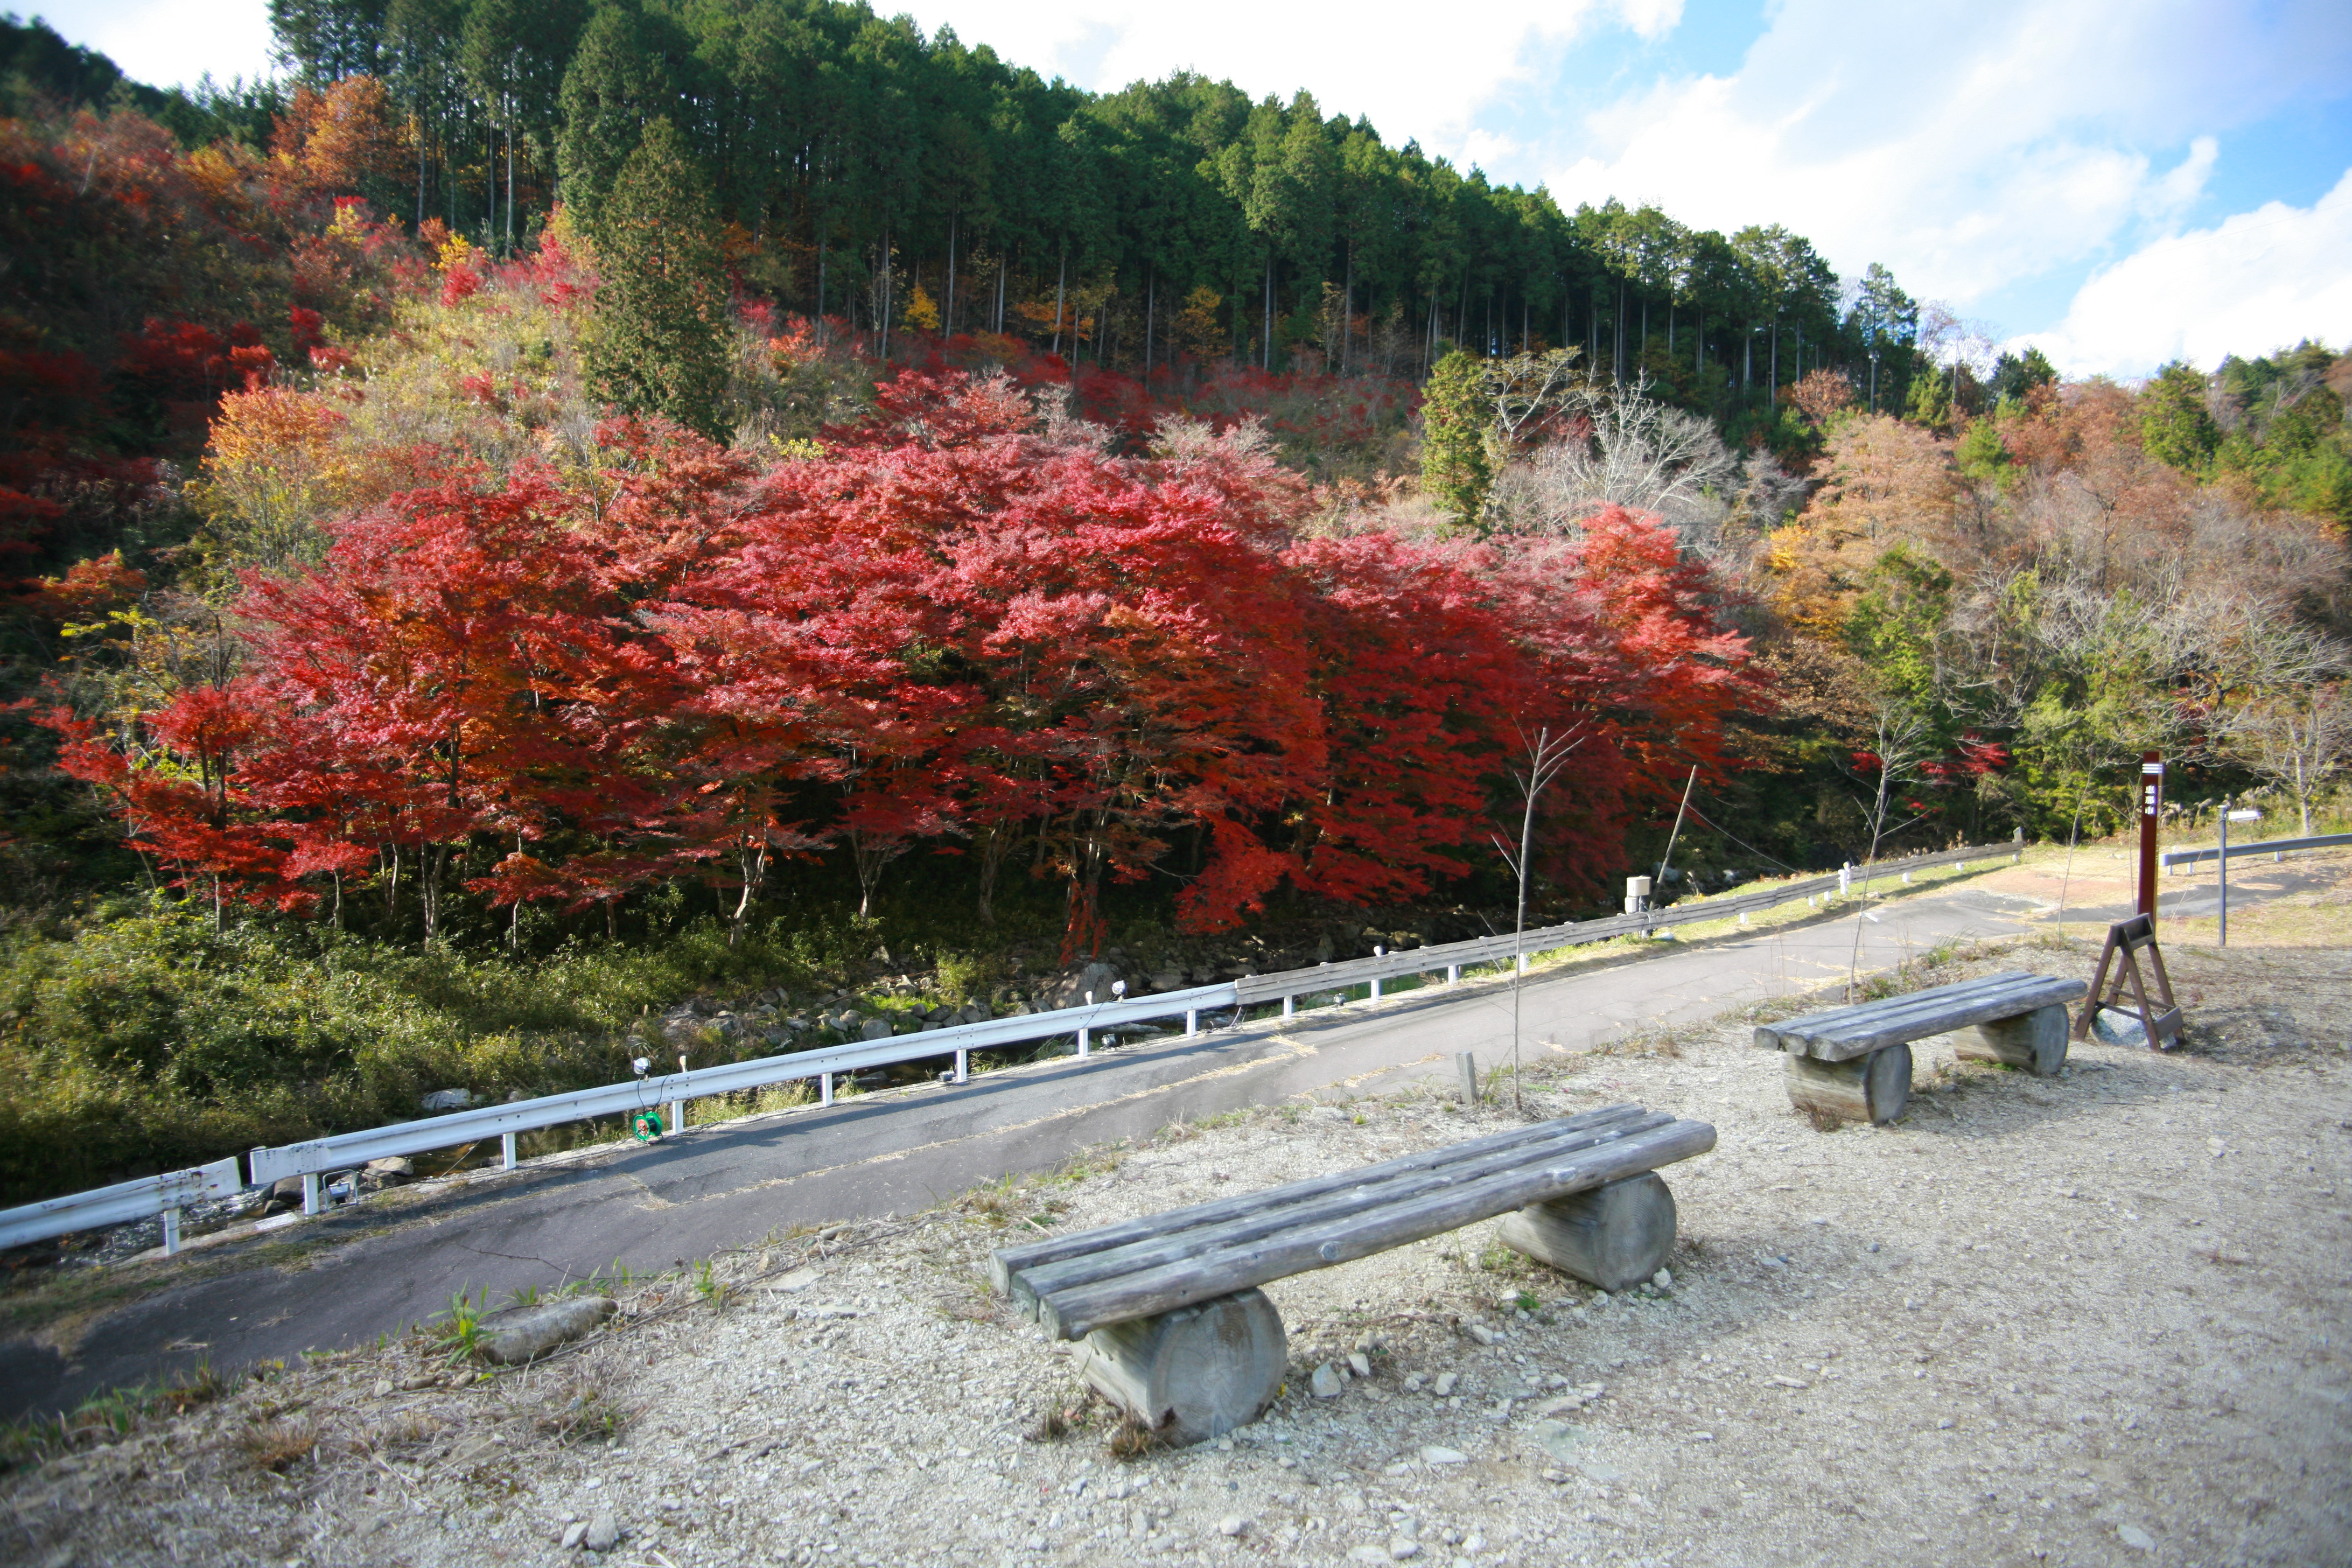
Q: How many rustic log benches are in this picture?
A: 2